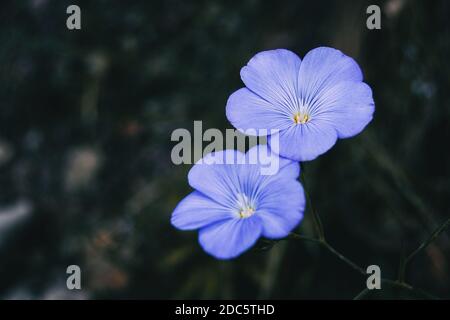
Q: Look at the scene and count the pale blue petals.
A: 10